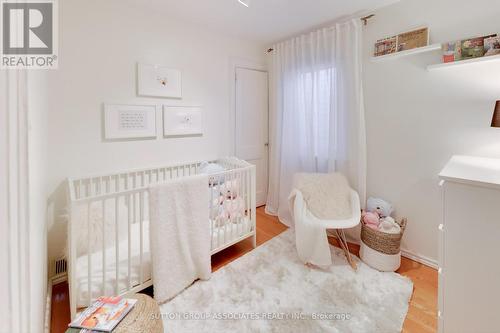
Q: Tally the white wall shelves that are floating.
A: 2